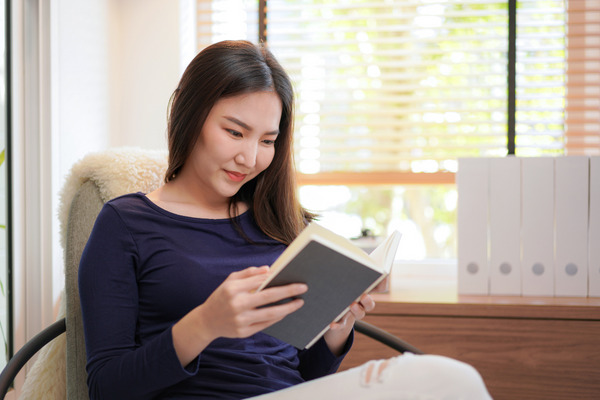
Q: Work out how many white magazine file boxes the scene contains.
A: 5